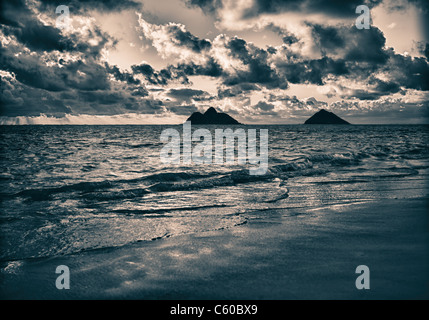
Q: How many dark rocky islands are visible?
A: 2